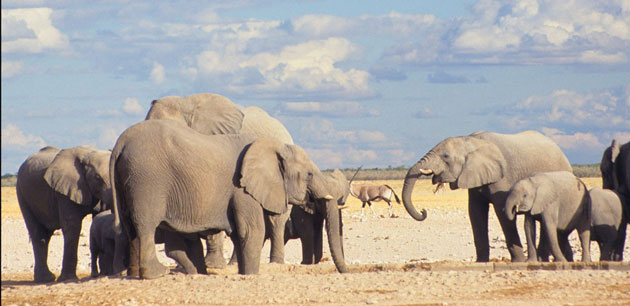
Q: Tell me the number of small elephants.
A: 3